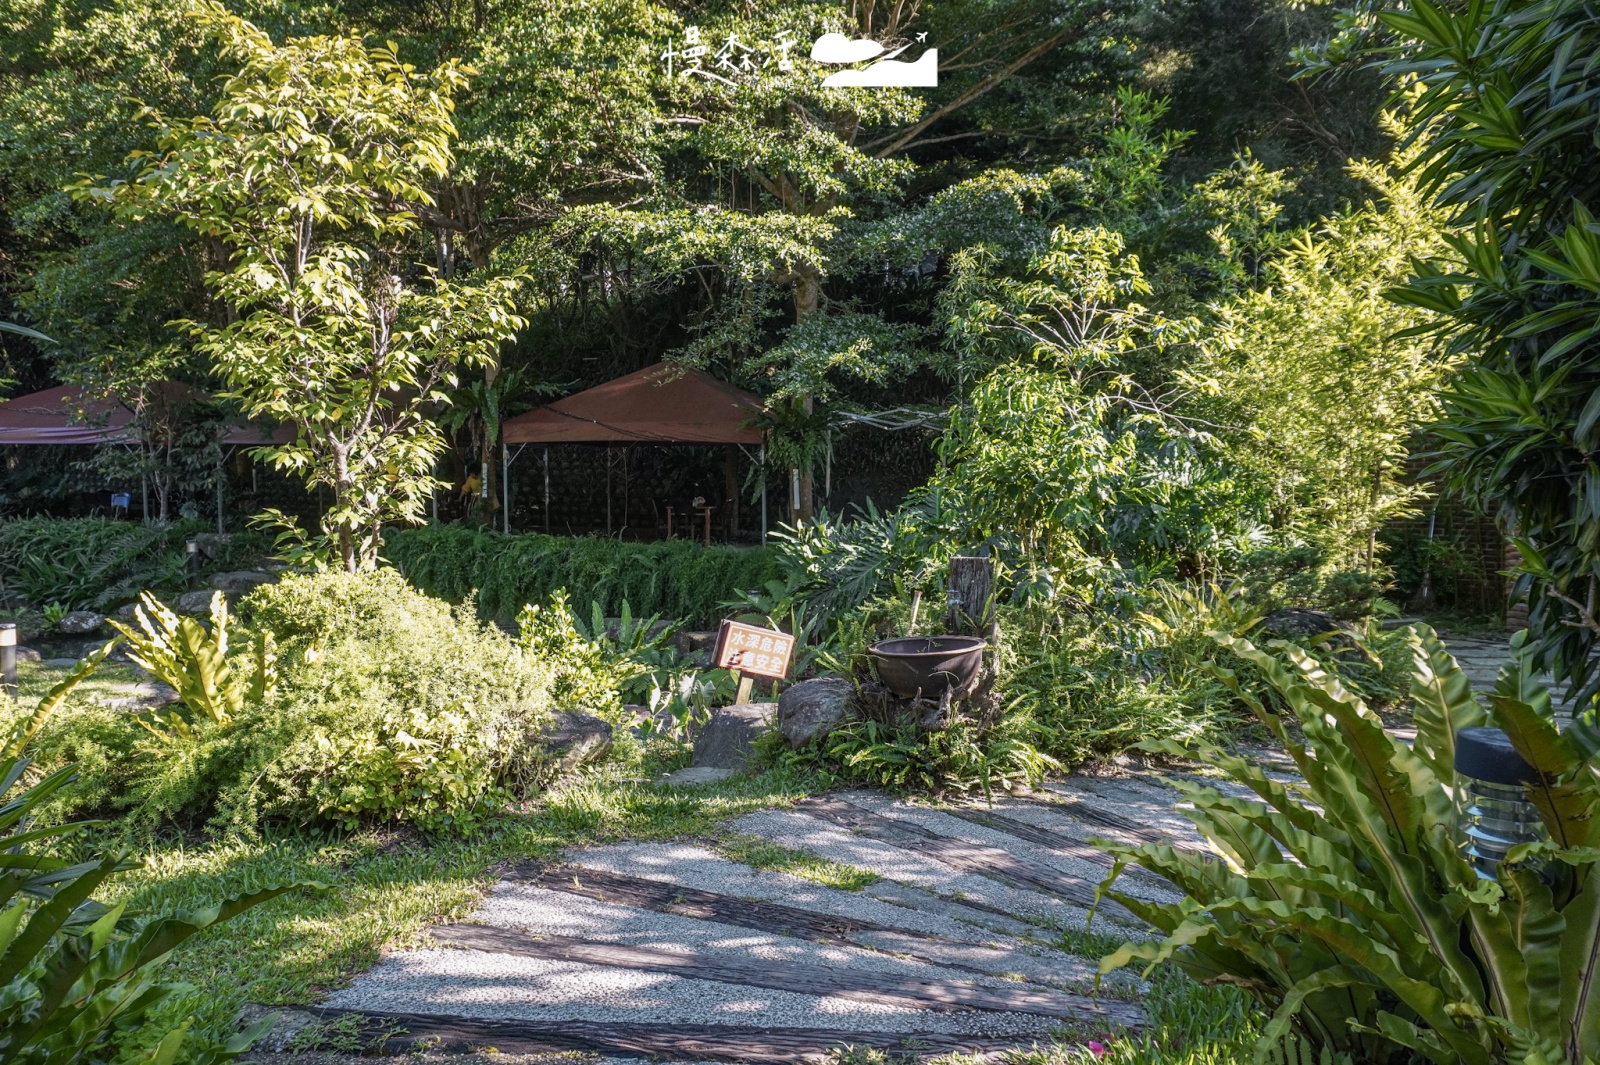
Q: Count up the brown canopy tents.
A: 3